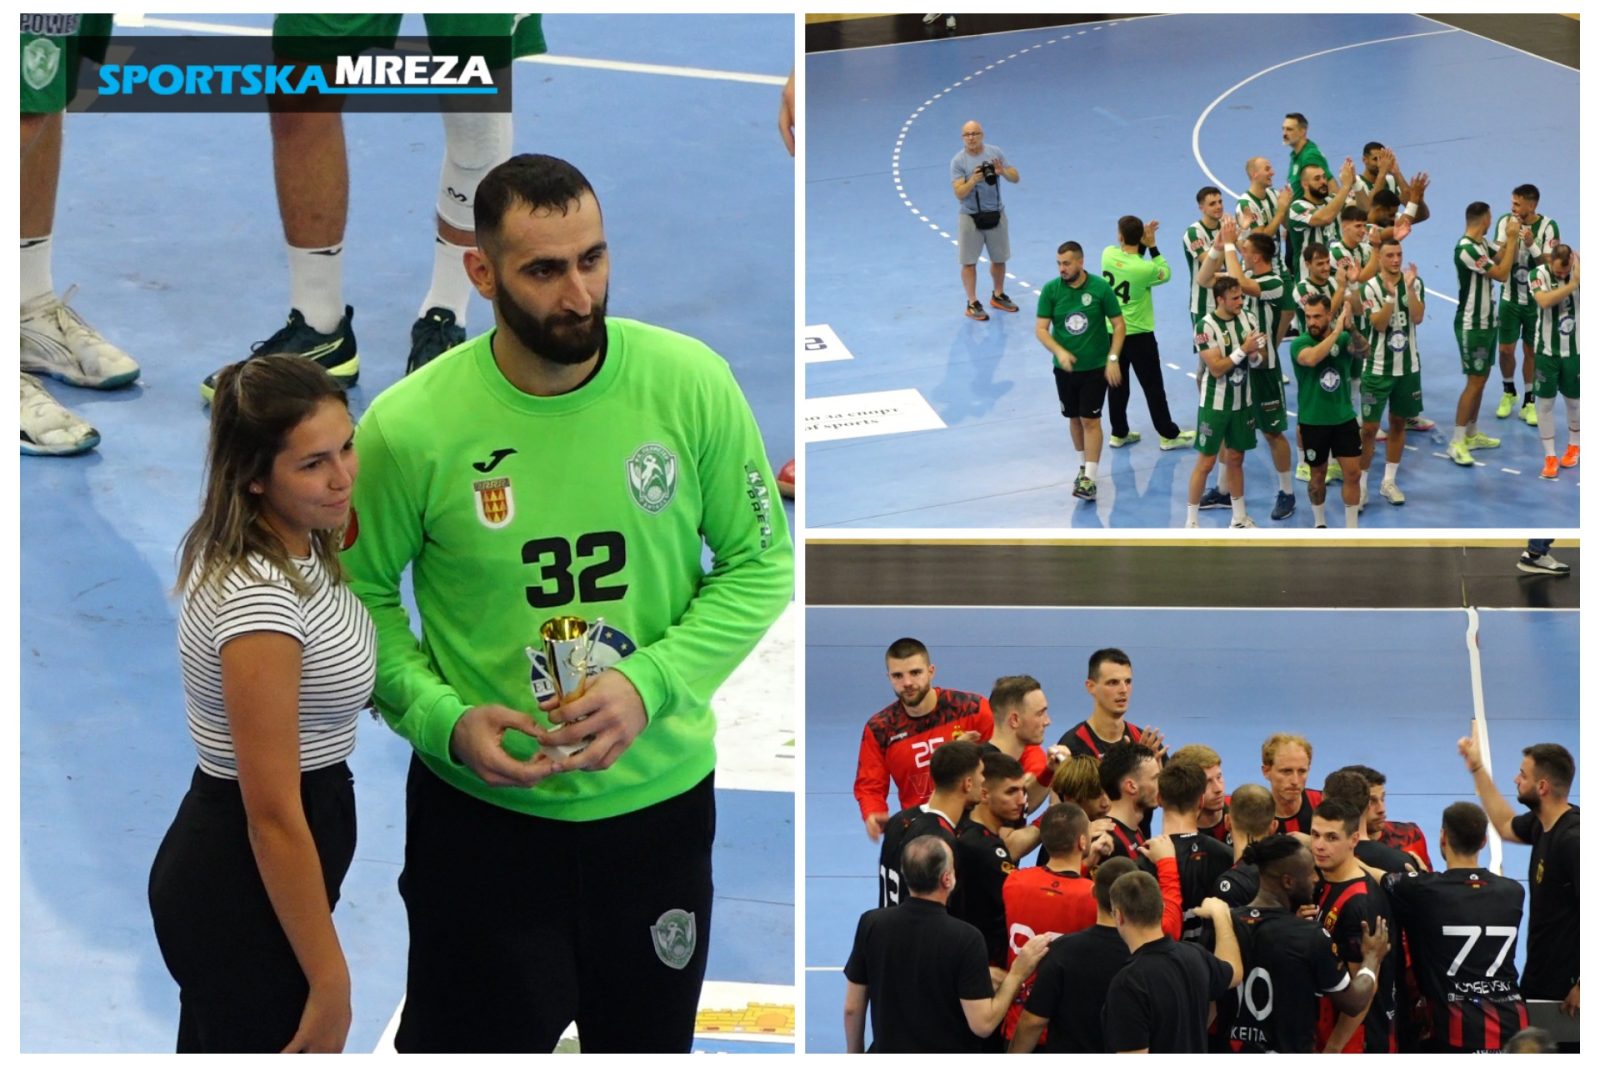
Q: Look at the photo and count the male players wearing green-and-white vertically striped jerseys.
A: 13